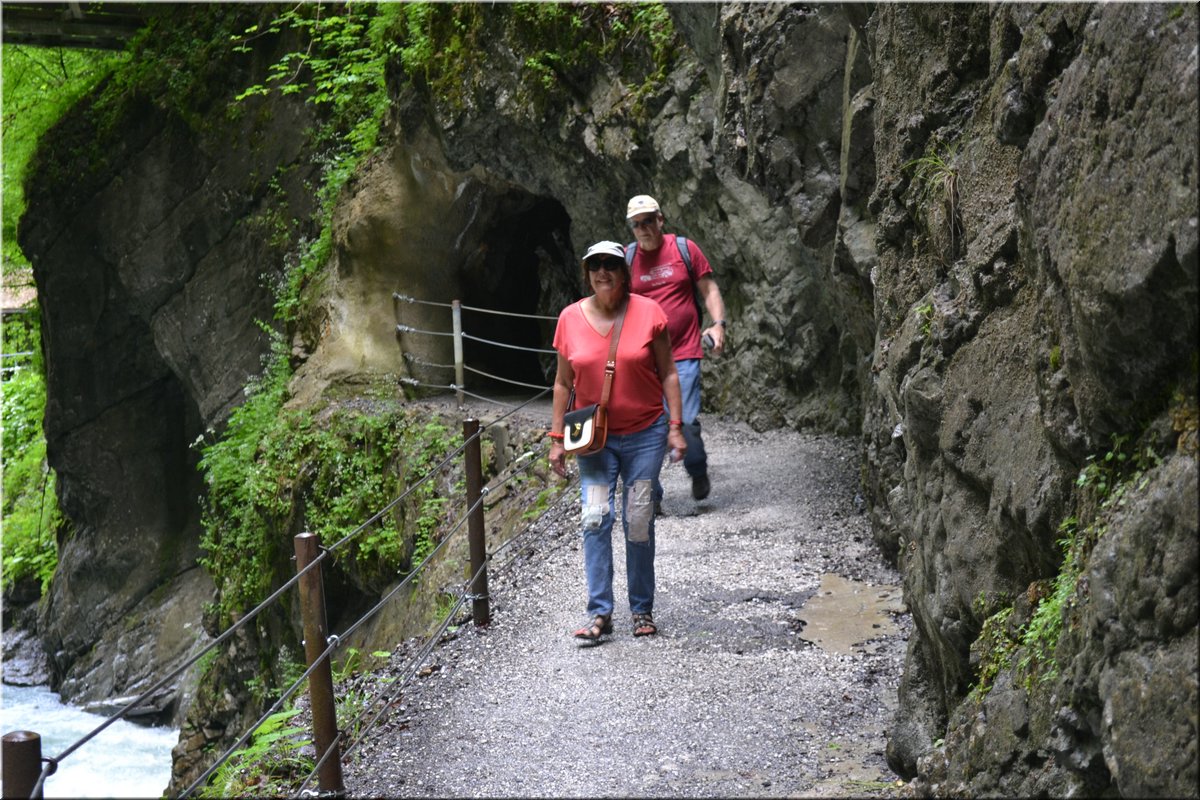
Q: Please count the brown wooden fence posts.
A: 3